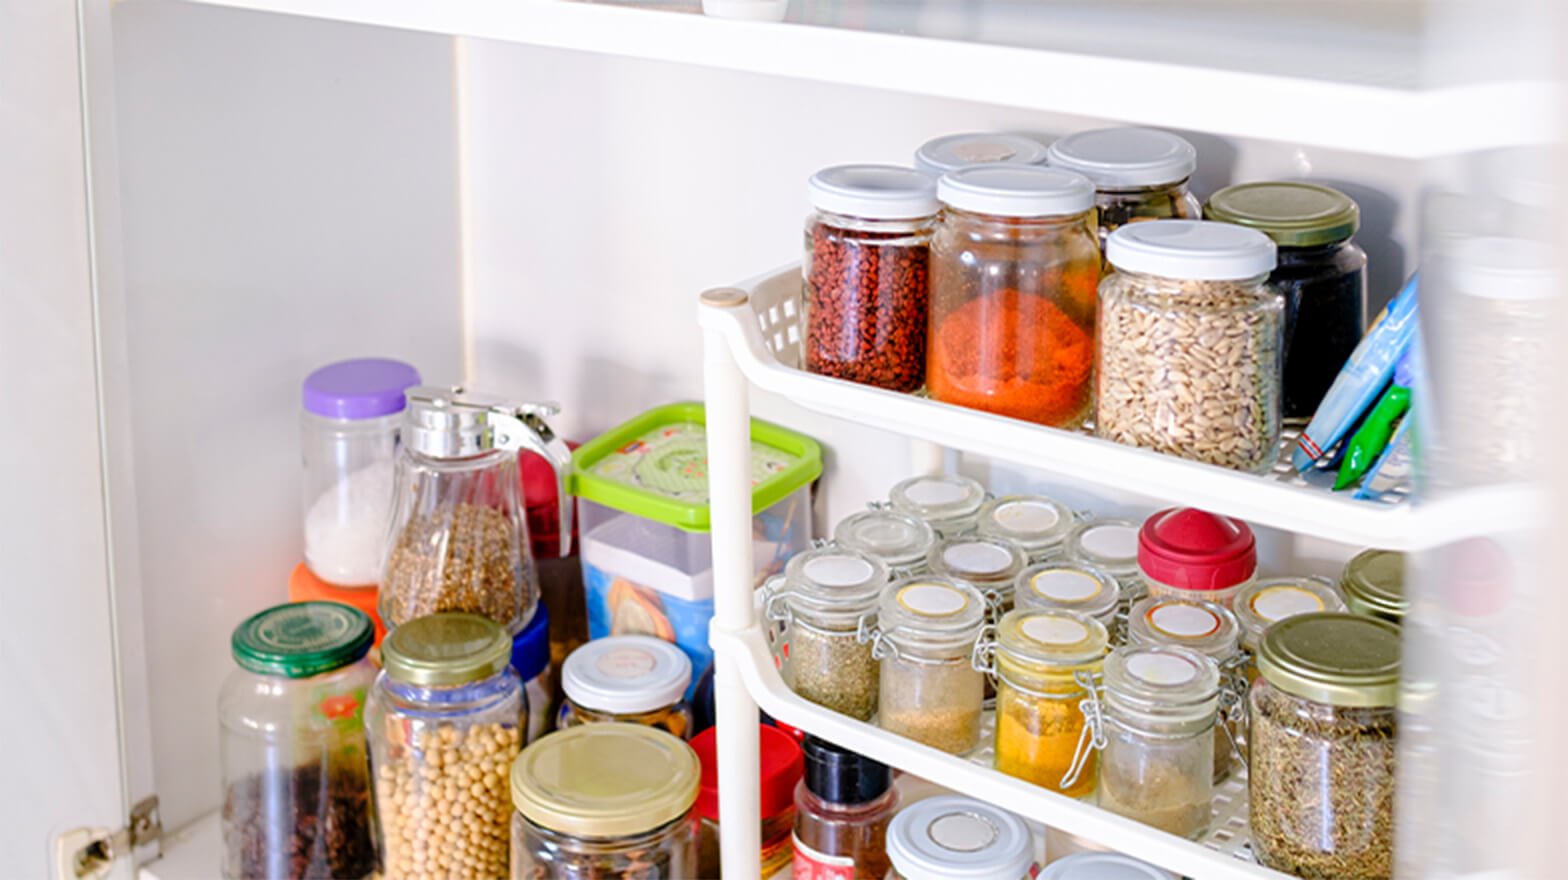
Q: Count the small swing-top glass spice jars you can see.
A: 12